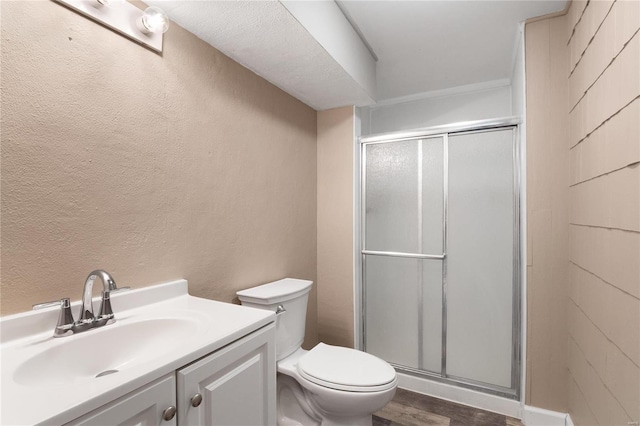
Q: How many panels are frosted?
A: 2